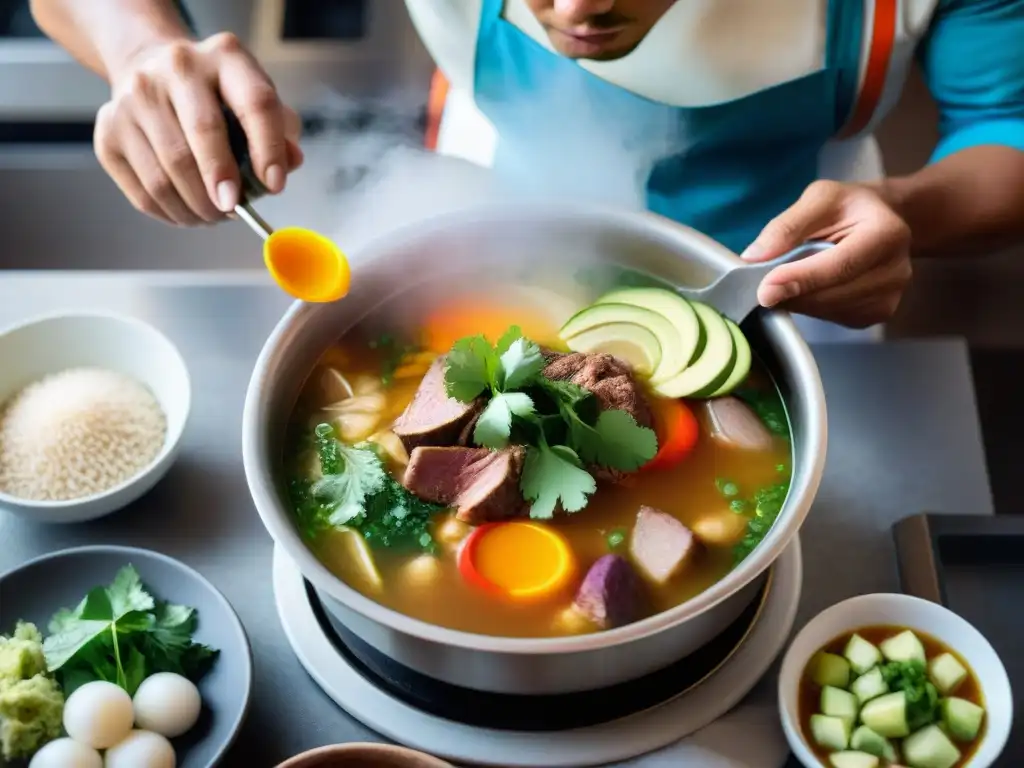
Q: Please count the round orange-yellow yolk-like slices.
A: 2